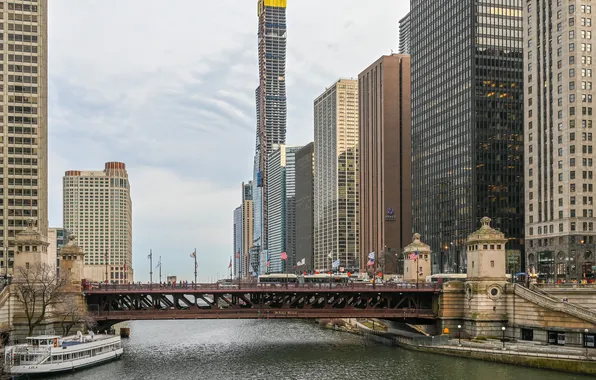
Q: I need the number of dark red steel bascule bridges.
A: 1